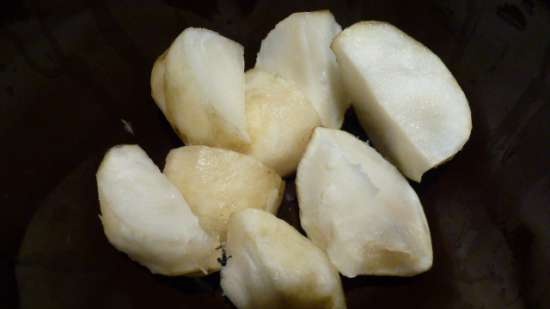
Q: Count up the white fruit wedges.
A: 8